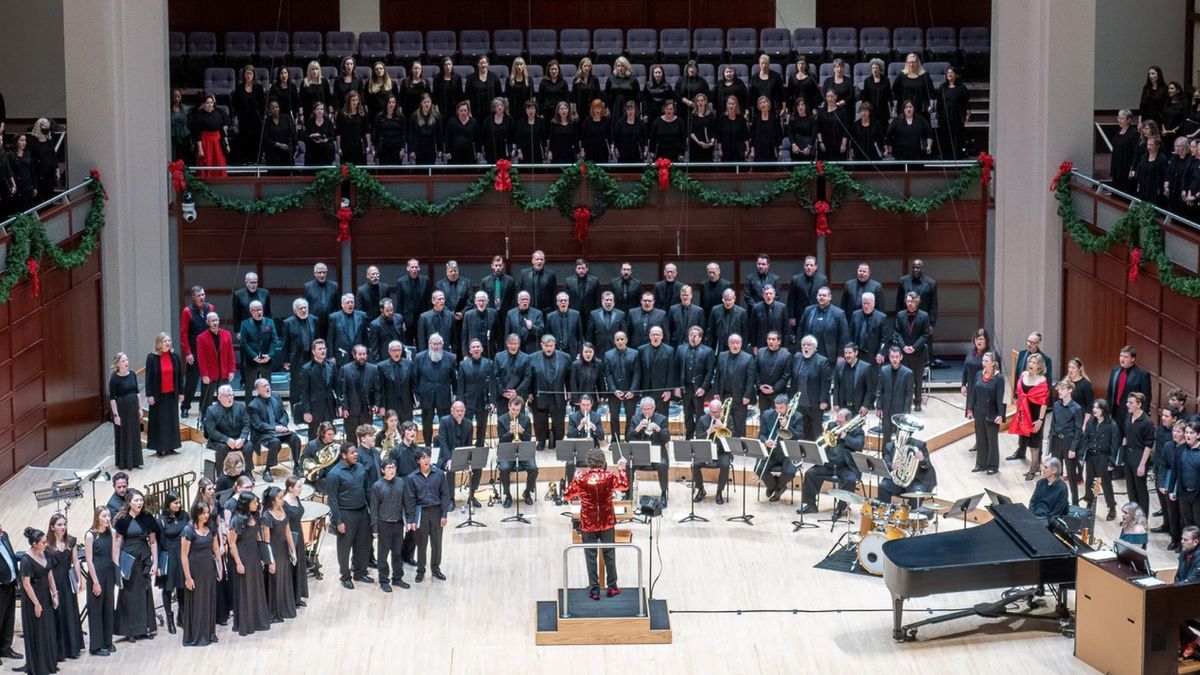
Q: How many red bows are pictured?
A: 11